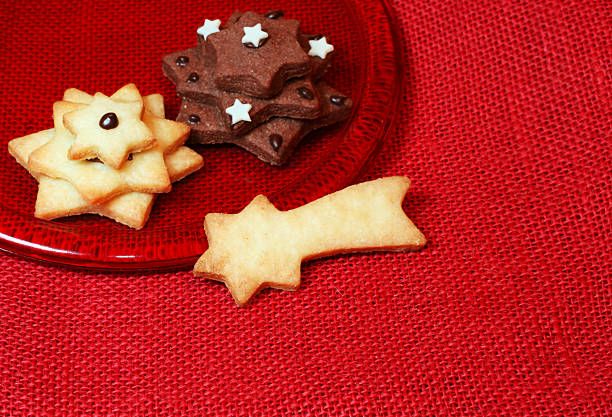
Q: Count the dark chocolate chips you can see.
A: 8